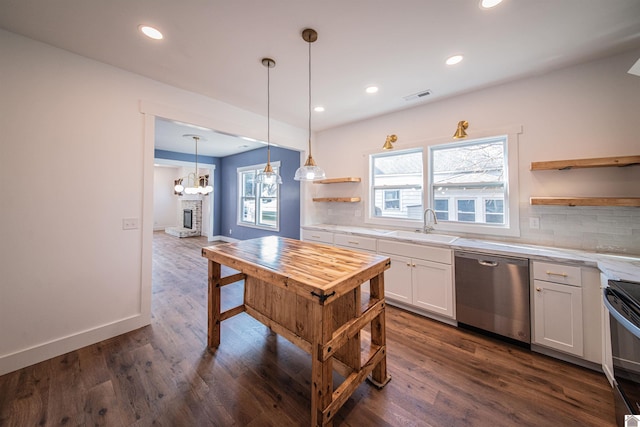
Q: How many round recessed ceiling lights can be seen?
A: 5